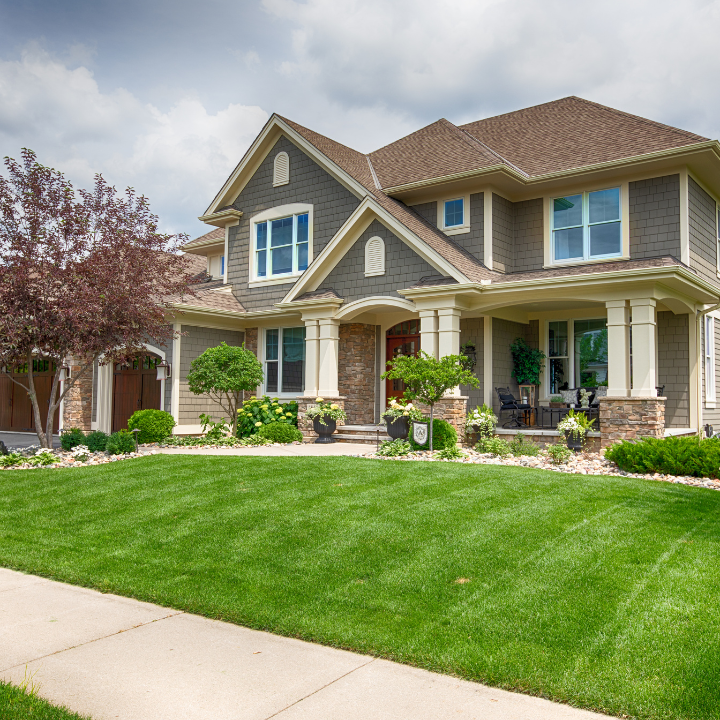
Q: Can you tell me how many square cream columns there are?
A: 6